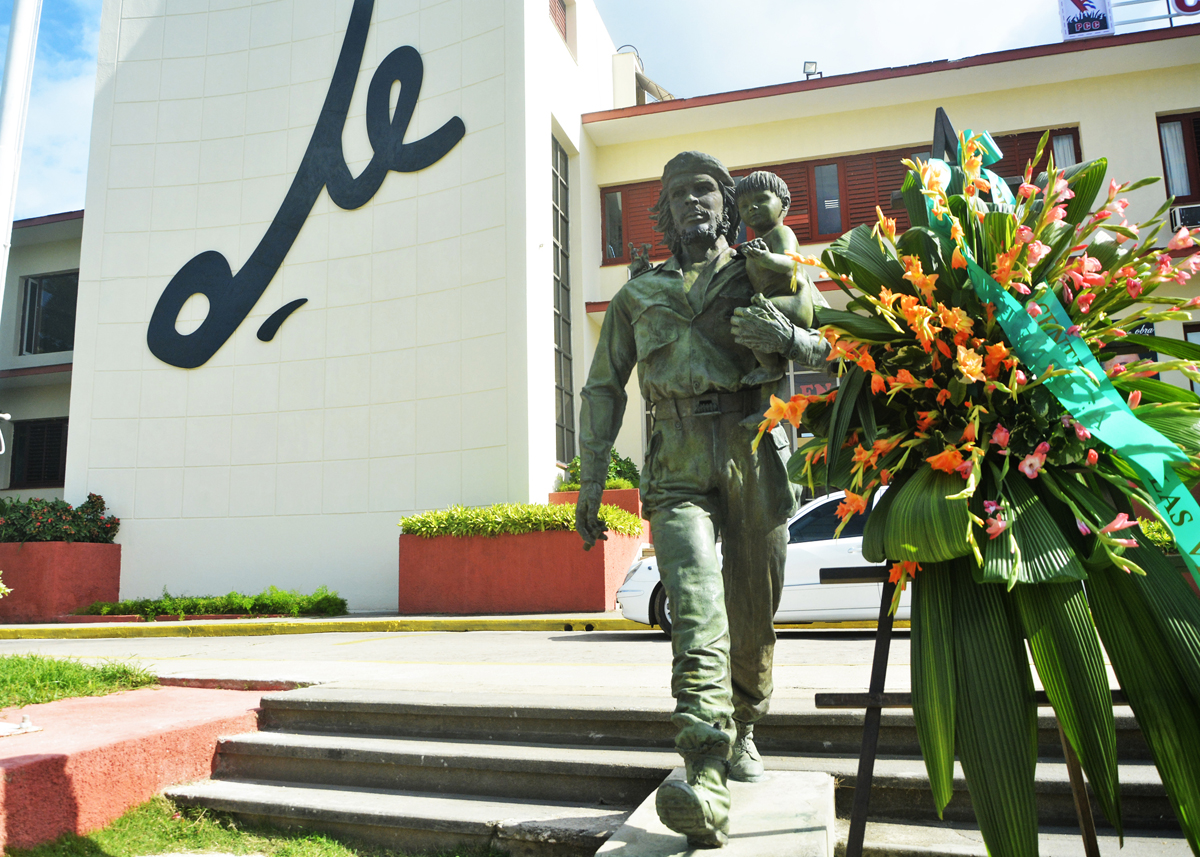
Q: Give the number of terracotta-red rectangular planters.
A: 3